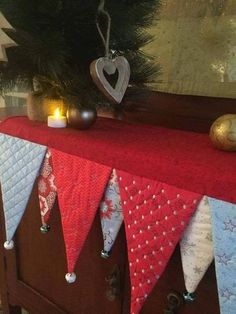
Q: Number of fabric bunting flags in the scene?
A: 7